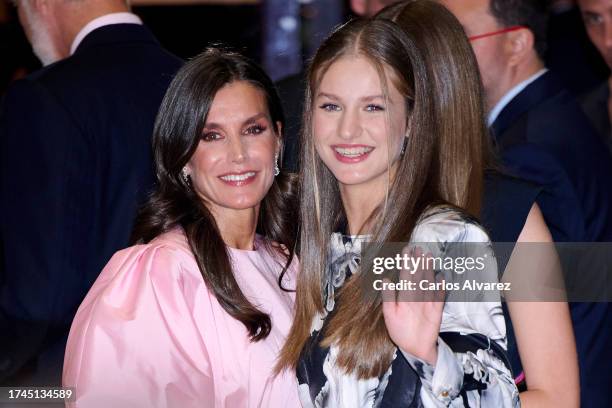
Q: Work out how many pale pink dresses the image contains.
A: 1